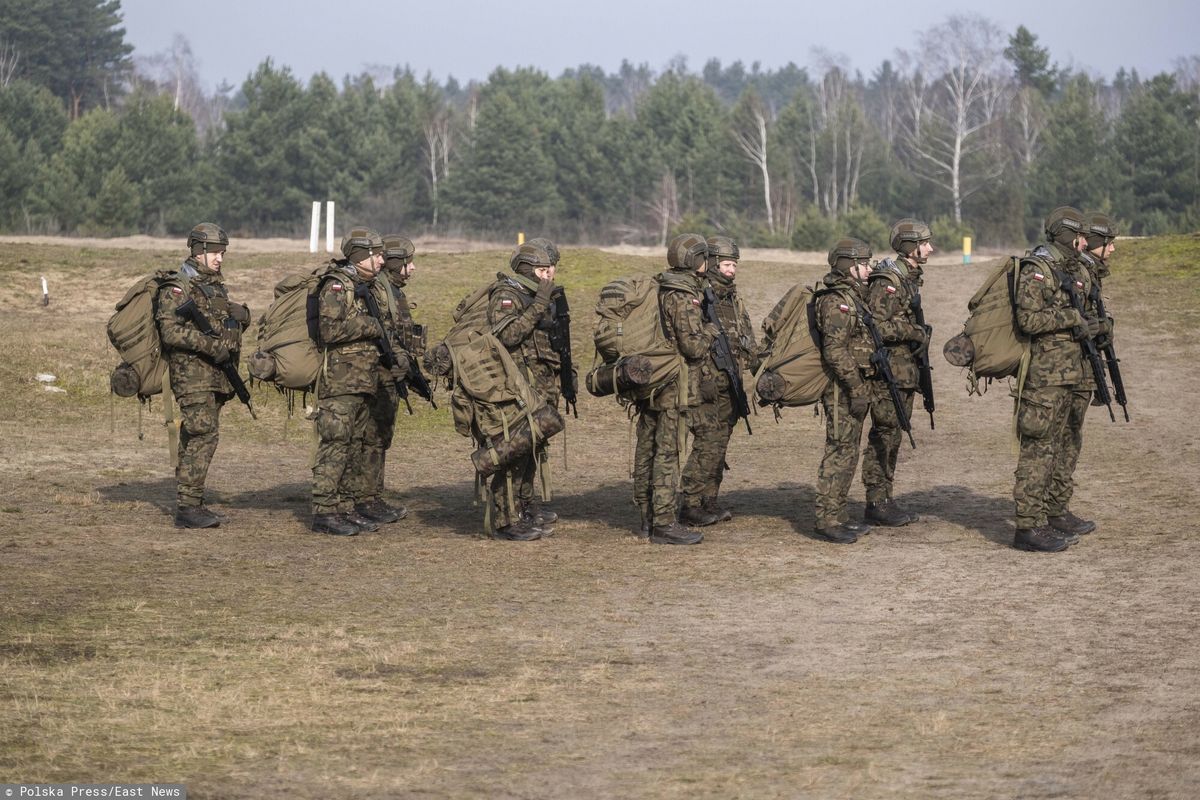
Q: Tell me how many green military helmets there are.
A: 11